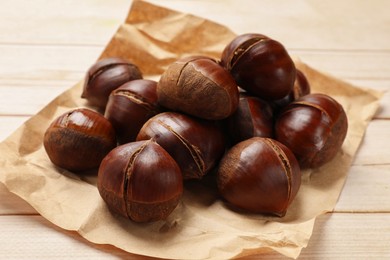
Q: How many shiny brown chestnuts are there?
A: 11